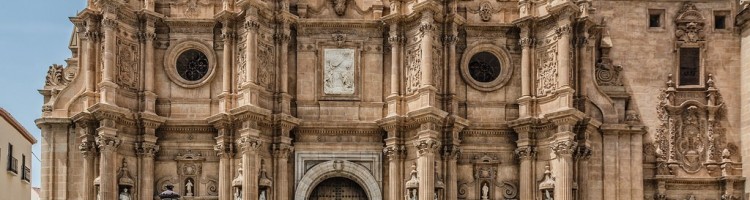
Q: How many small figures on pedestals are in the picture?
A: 2